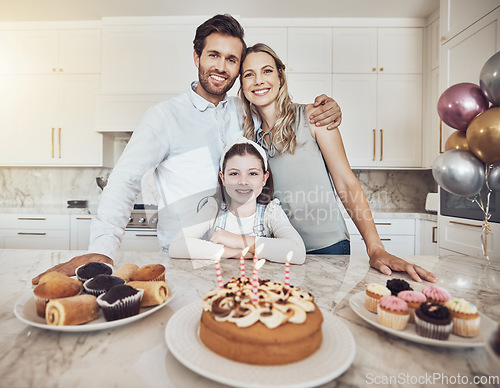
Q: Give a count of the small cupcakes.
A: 7